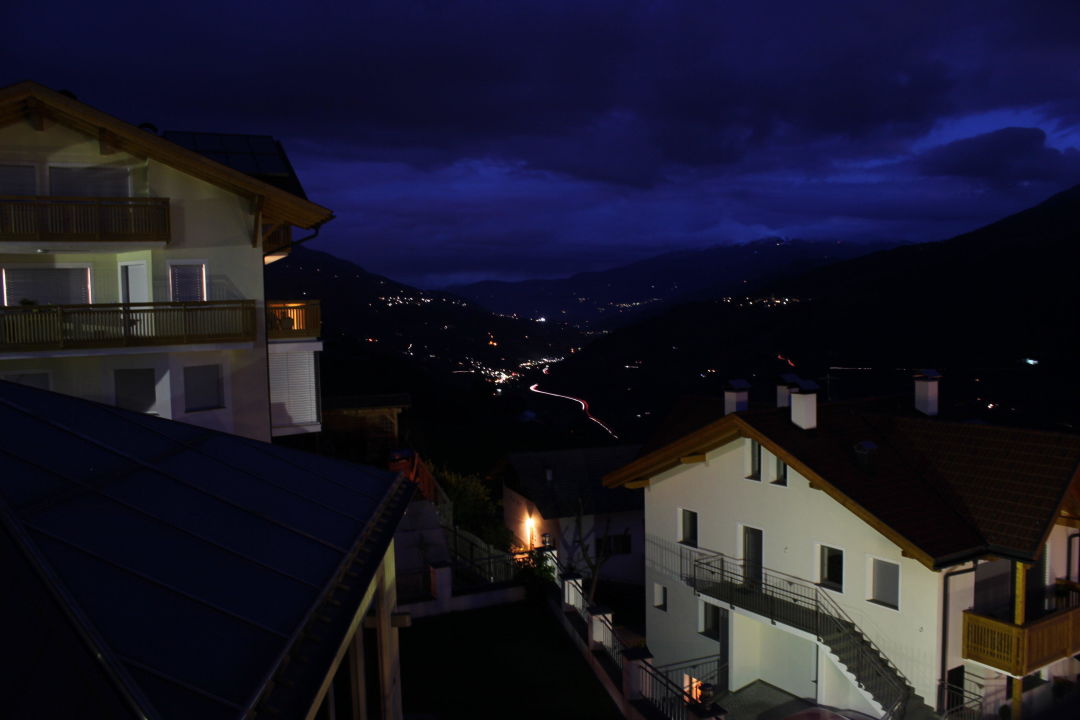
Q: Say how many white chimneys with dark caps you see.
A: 4